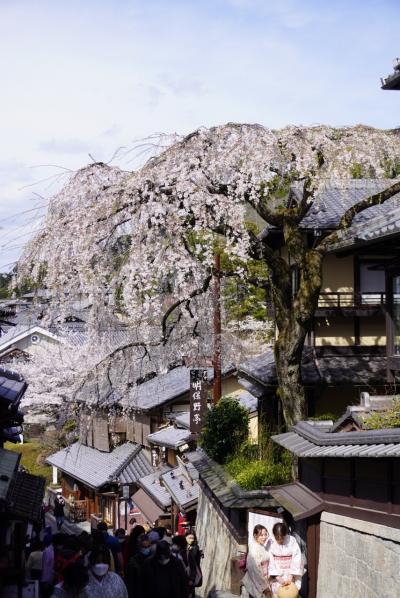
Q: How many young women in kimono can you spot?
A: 2